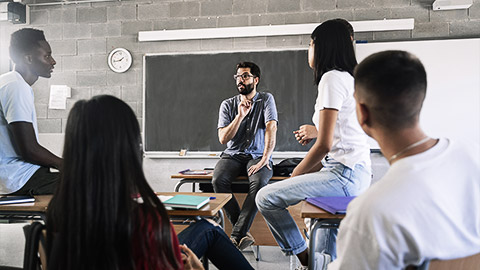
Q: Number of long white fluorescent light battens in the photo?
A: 1